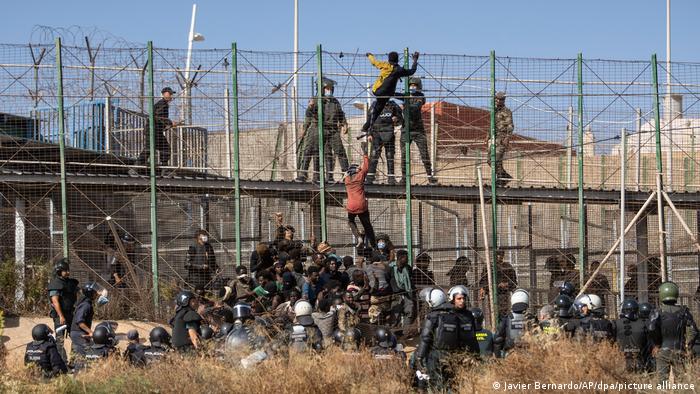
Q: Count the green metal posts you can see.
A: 8